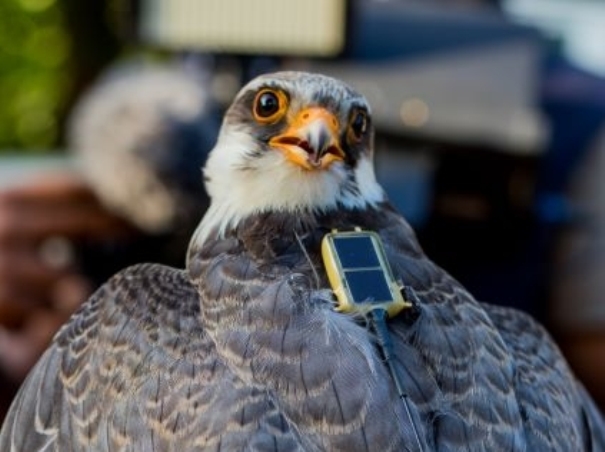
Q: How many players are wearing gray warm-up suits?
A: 0